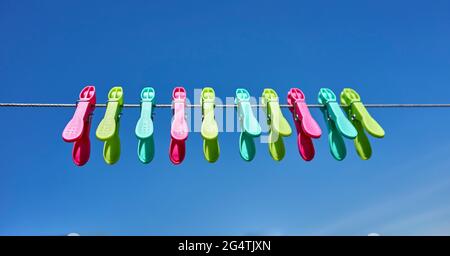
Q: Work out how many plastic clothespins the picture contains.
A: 10